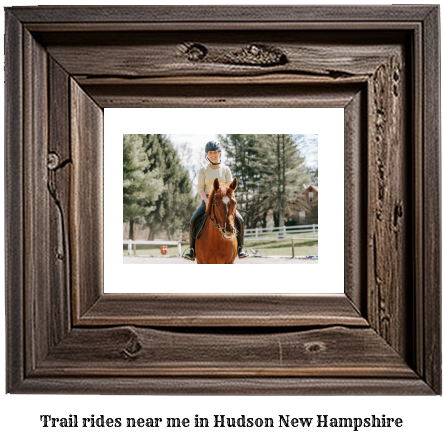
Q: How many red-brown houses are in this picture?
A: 1